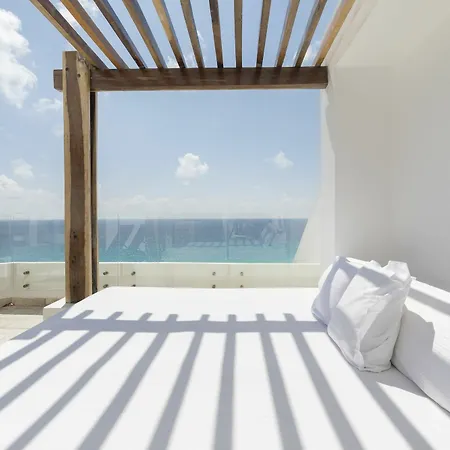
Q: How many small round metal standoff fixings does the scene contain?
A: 10